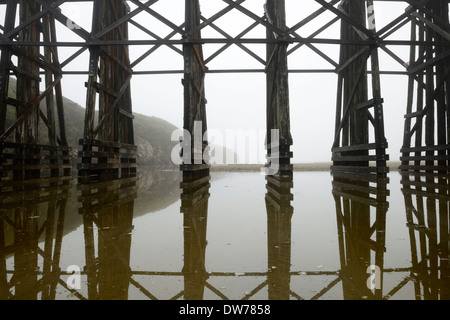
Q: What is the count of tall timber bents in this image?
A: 6